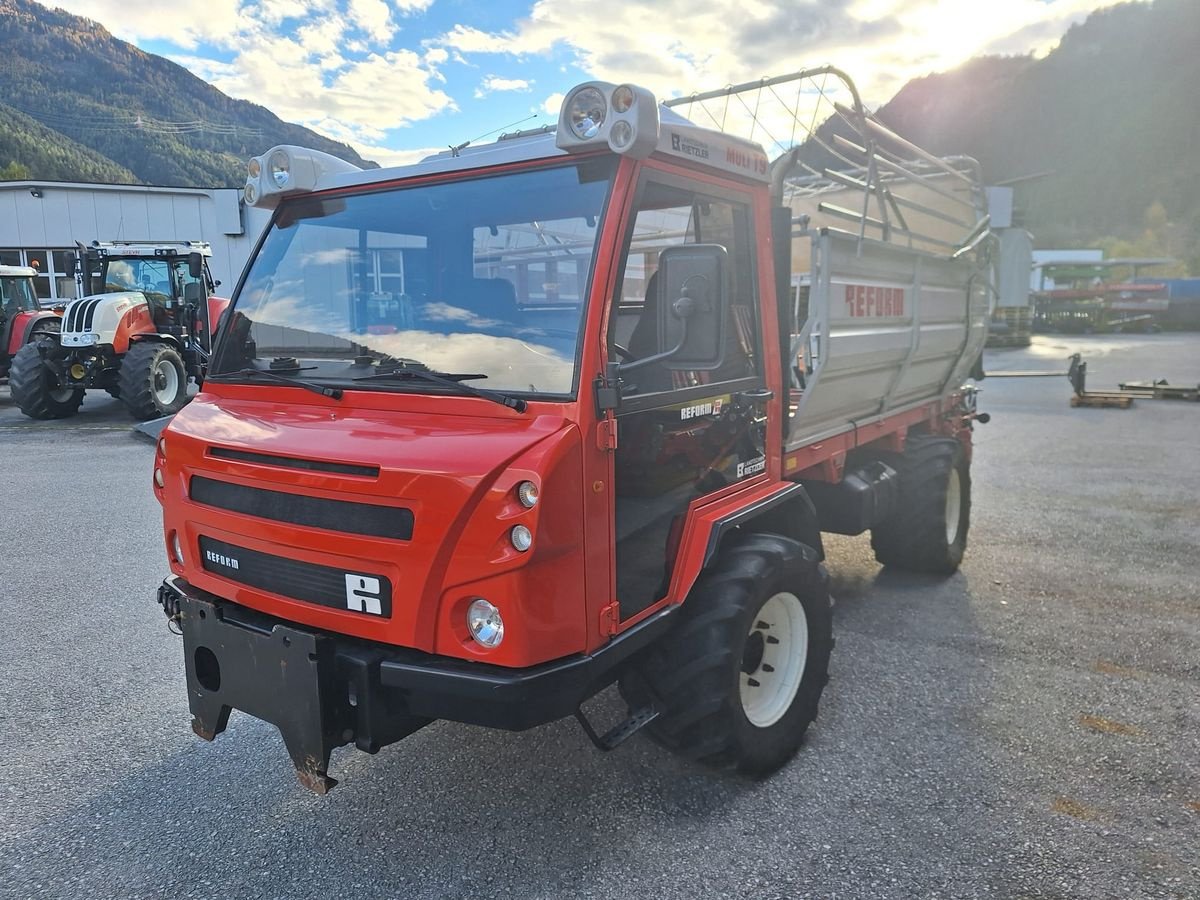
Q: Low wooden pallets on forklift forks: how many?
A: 1